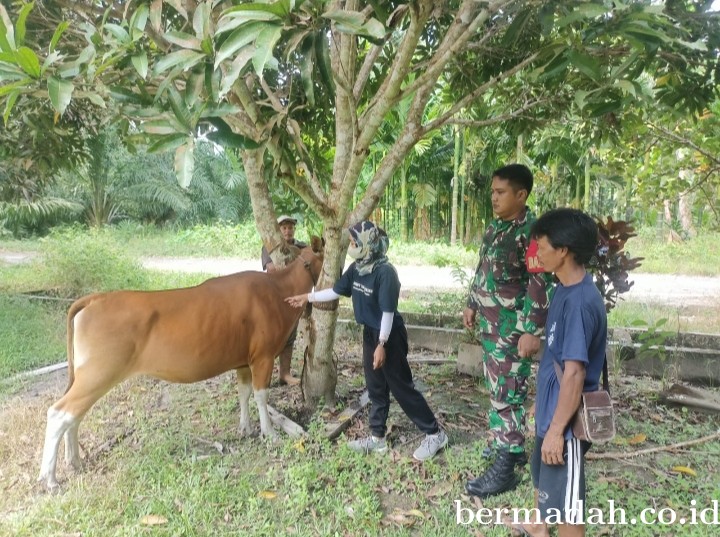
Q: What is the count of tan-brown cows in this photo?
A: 1